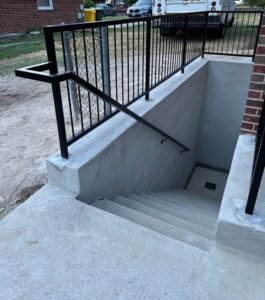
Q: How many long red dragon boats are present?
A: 0